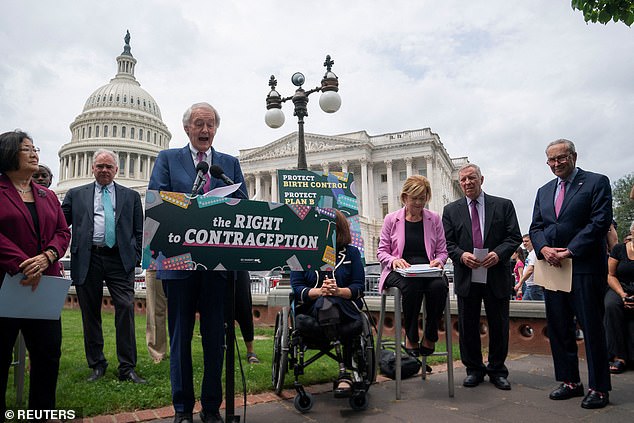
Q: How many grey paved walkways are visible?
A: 1